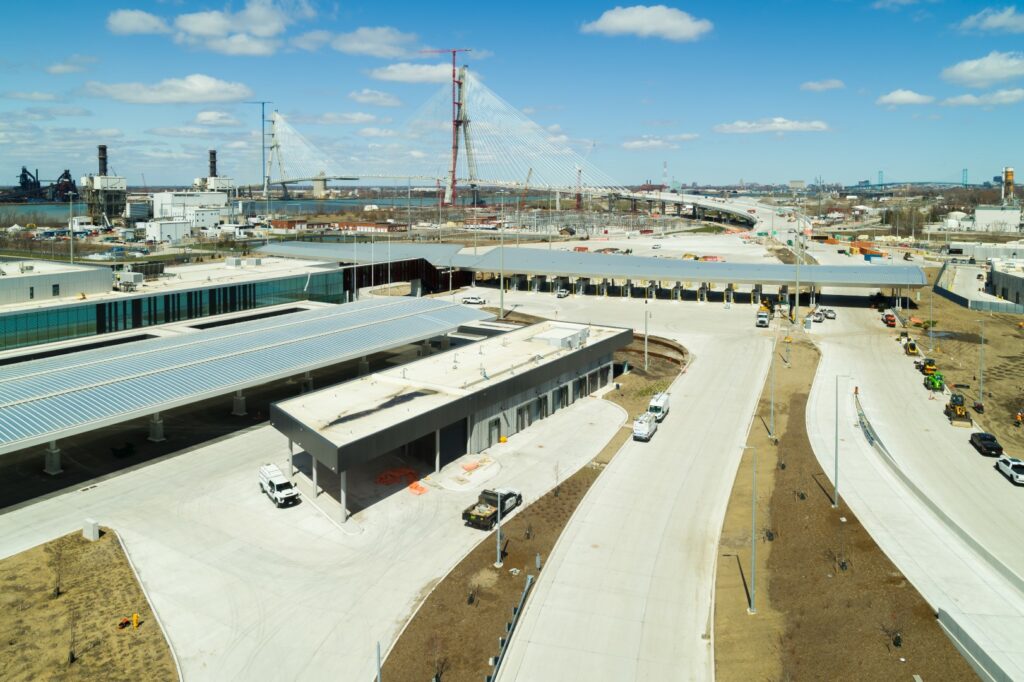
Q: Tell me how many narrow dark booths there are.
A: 12